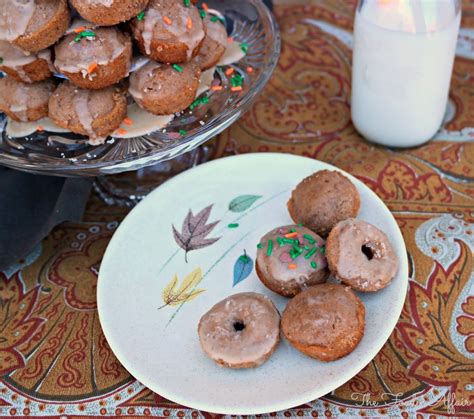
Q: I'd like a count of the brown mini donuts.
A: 14